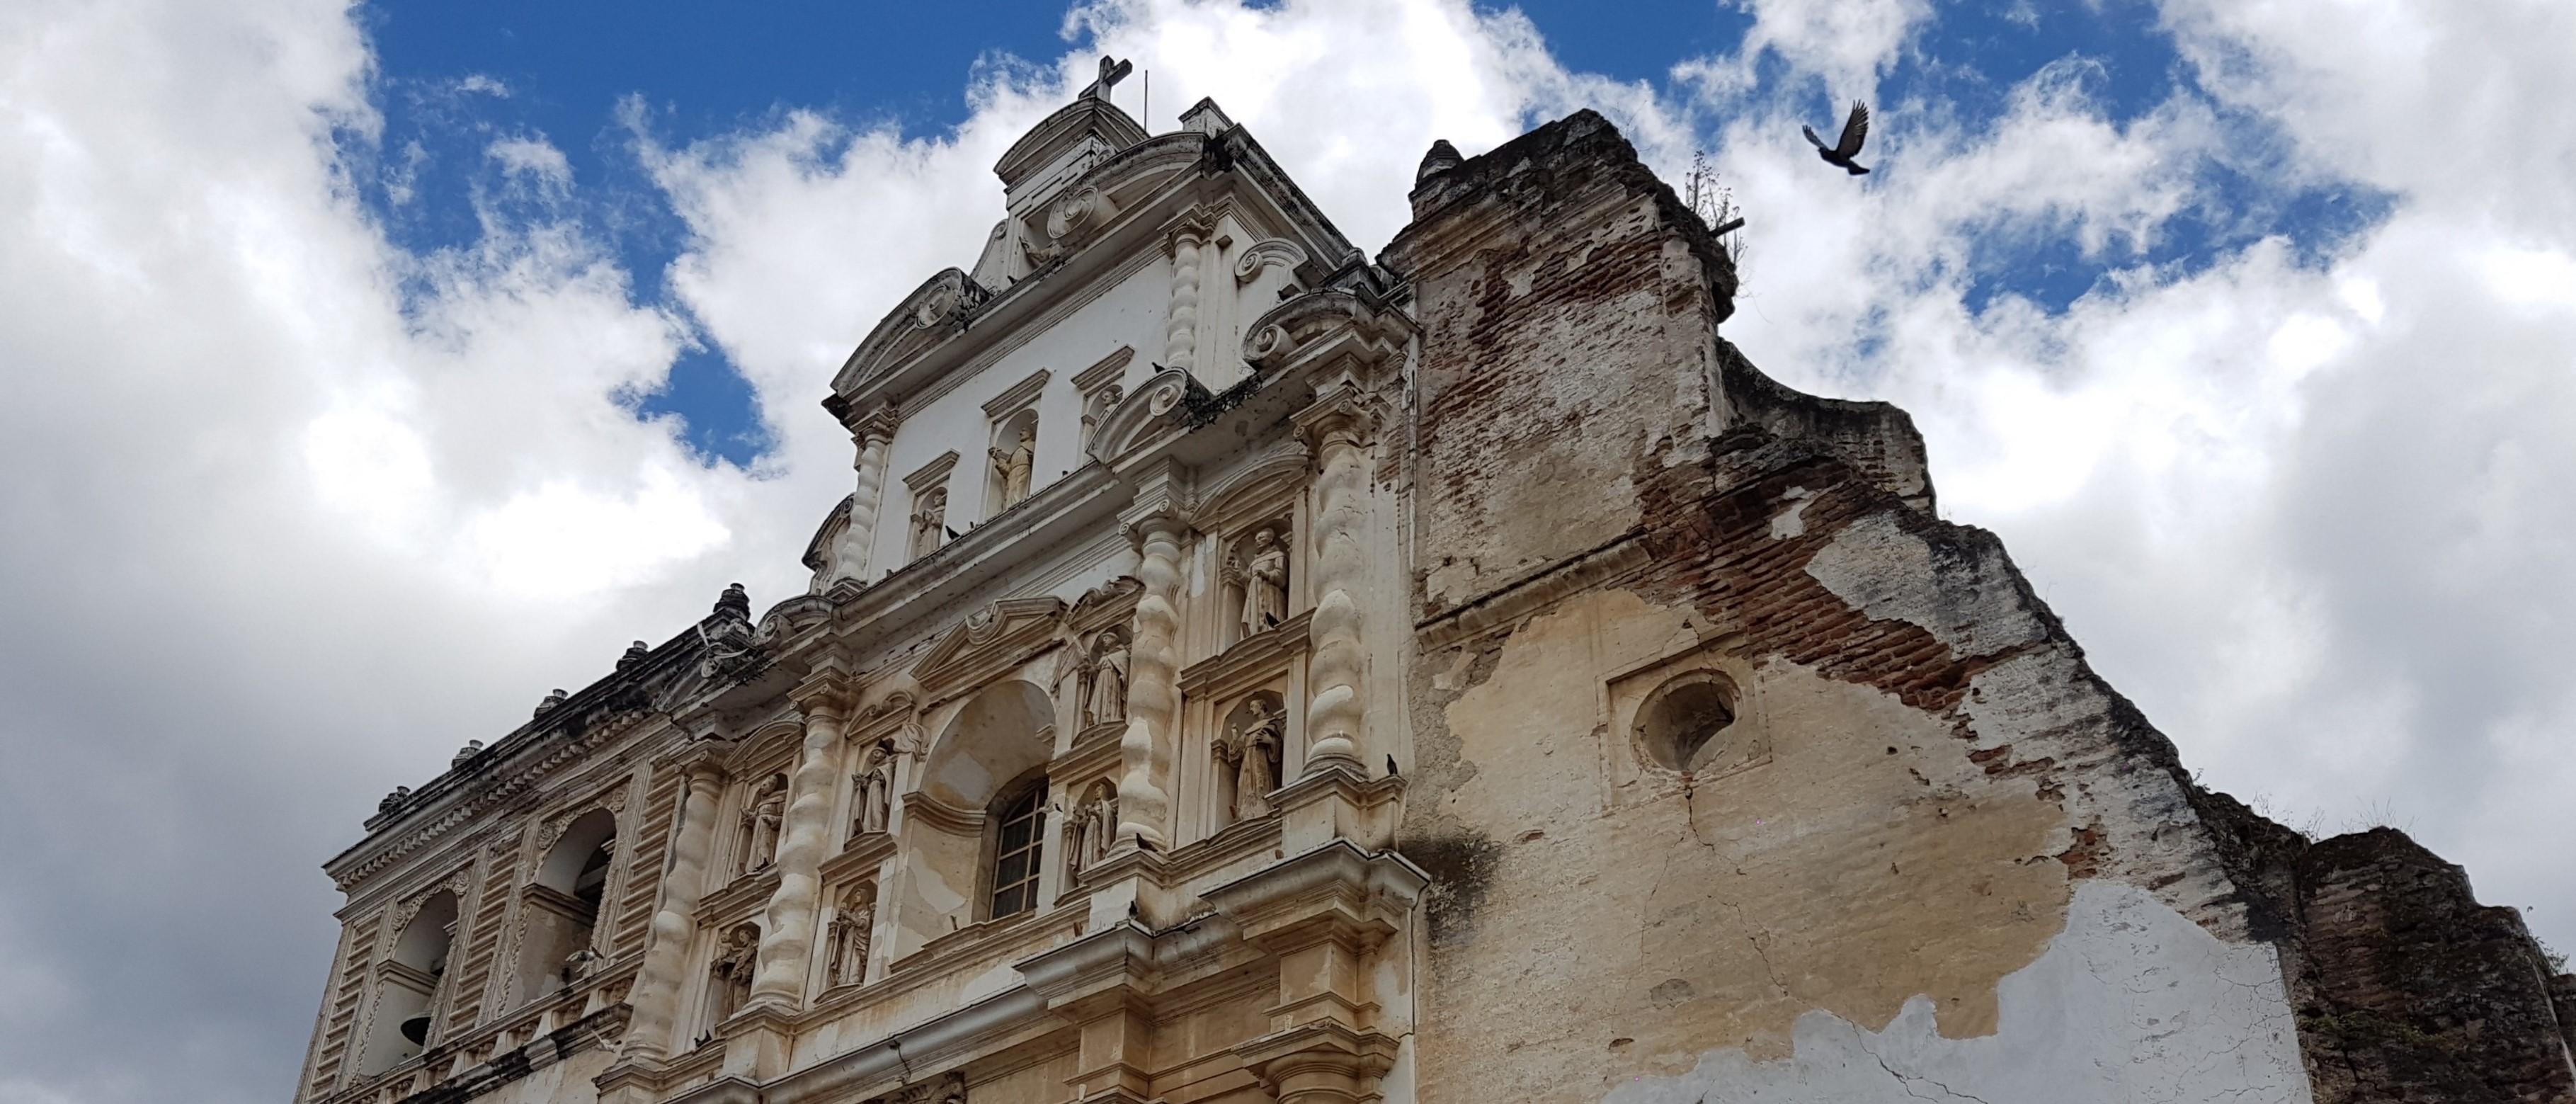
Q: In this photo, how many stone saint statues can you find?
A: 11